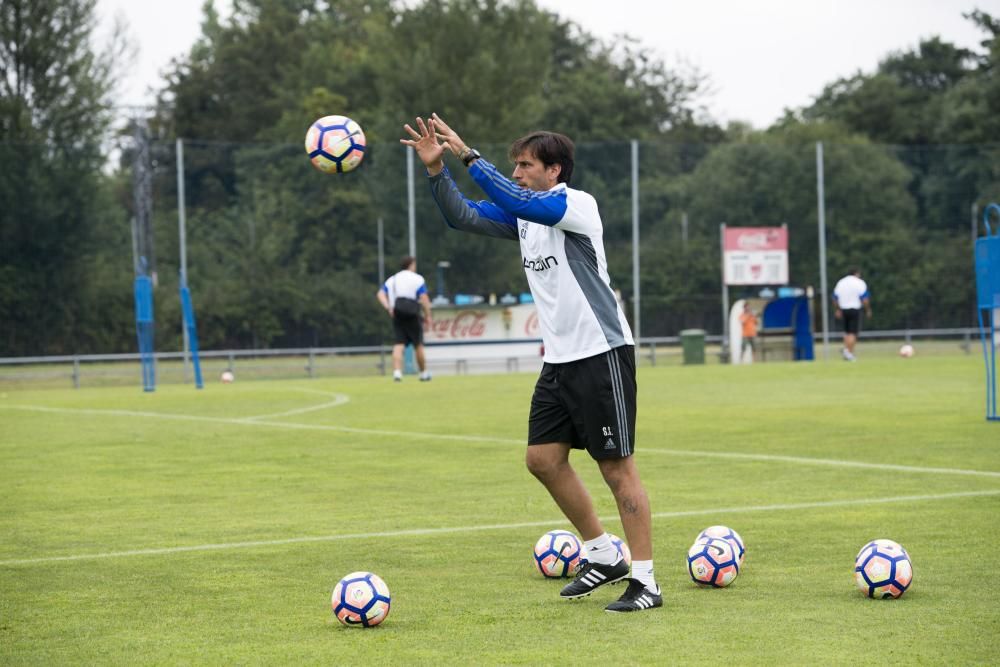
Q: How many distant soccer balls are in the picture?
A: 2